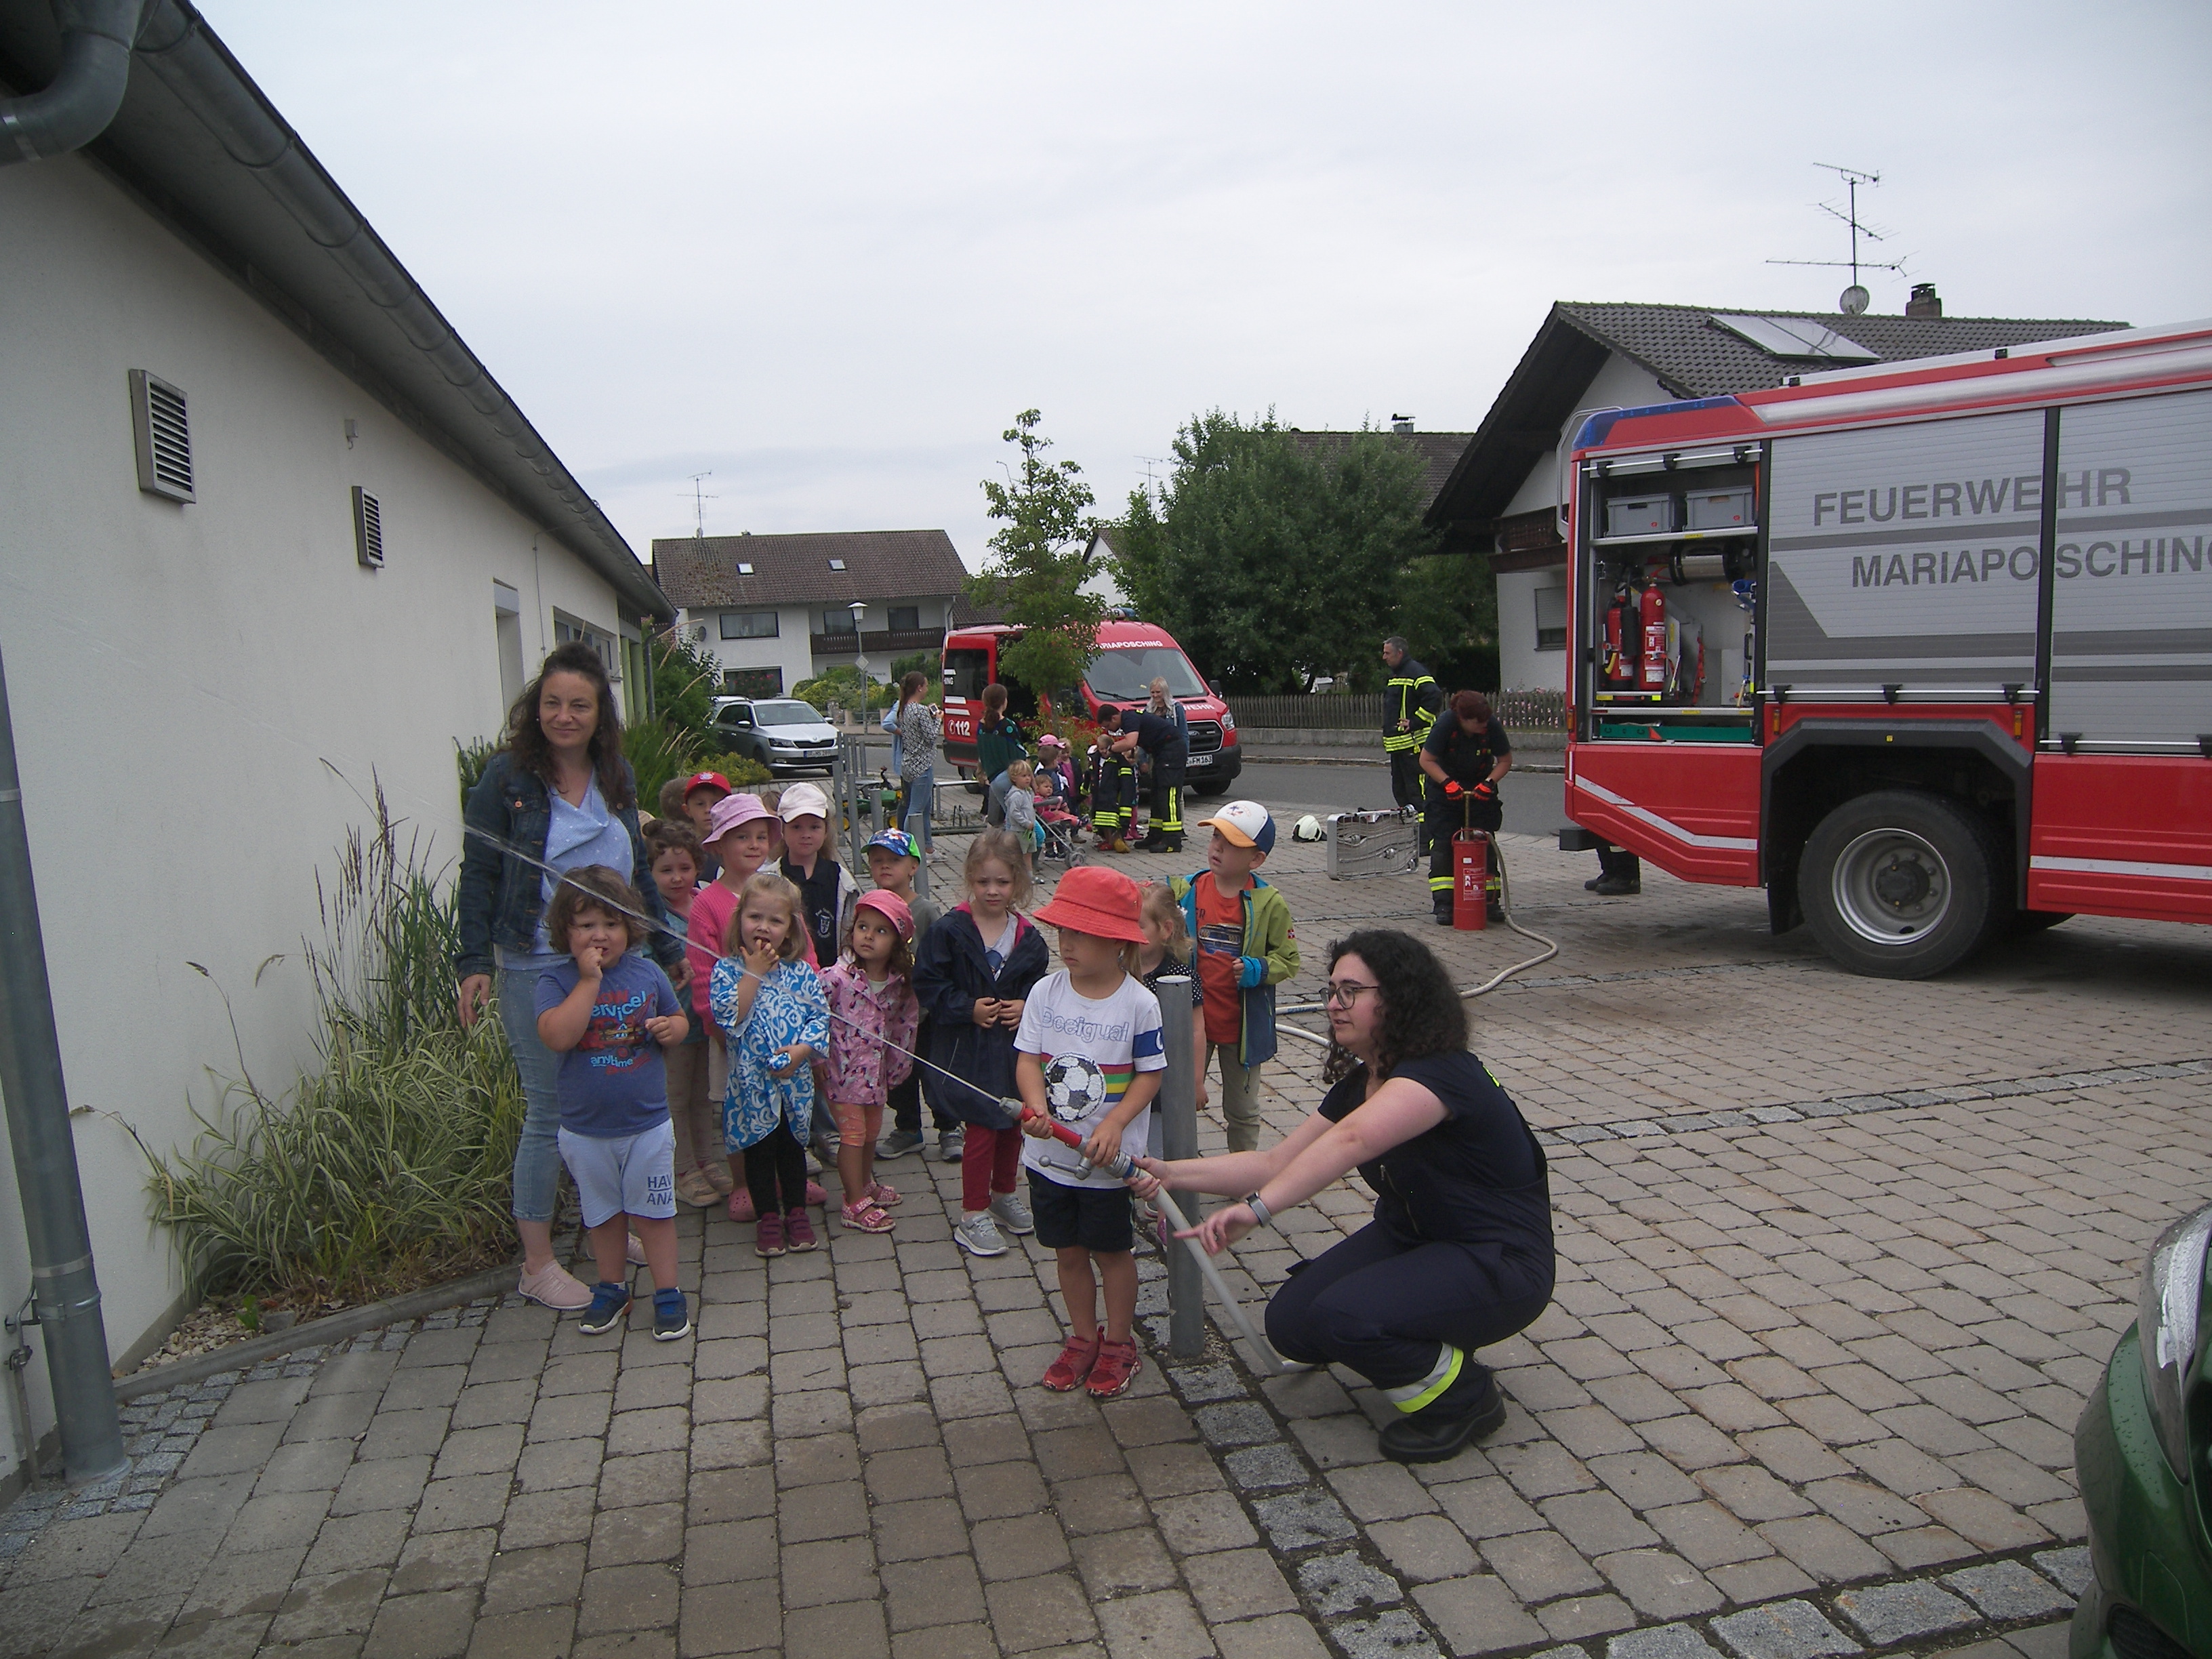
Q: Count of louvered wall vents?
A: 2